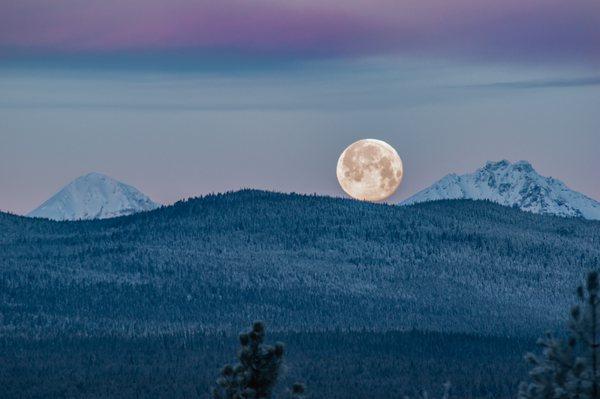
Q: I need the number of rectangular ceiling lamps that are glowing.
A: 0